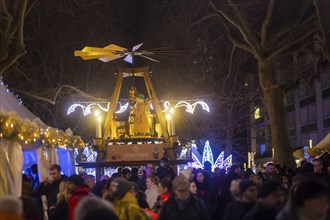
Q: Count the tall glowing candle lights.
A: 4